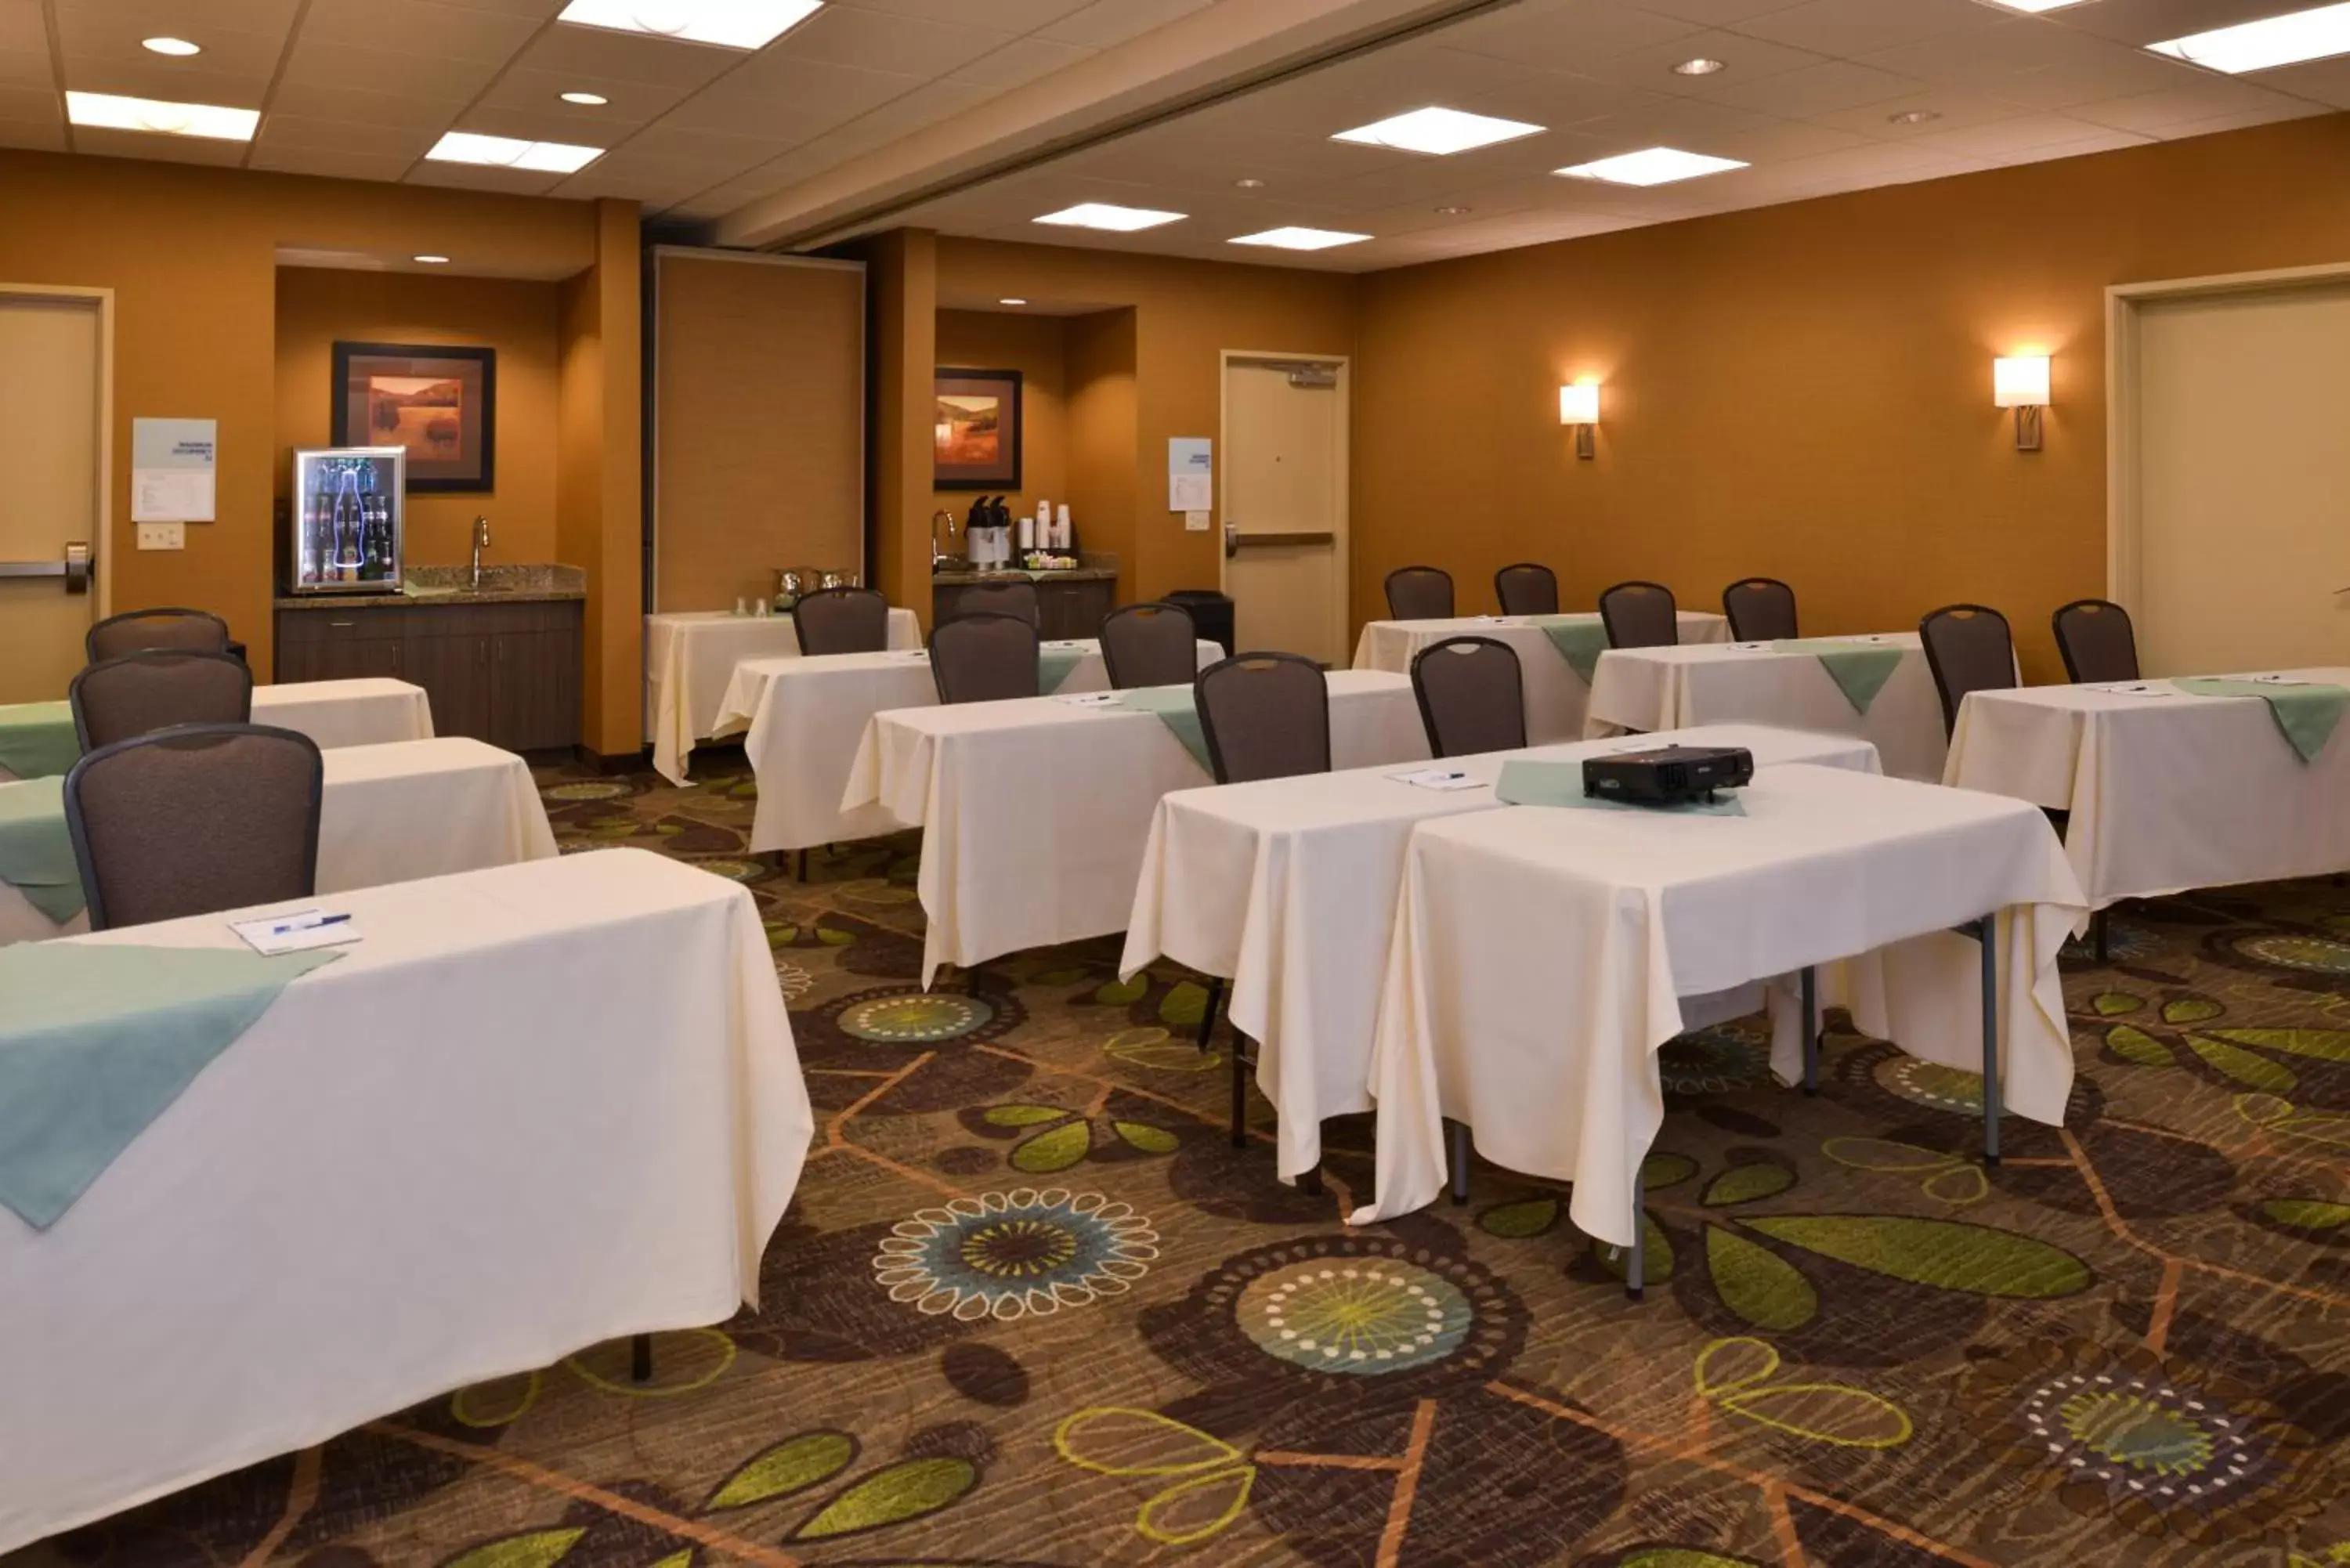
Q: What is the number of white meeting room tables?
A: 11